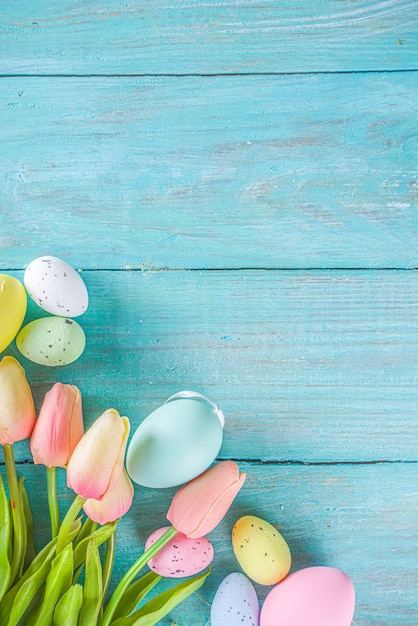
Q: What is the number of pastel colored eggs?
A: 8